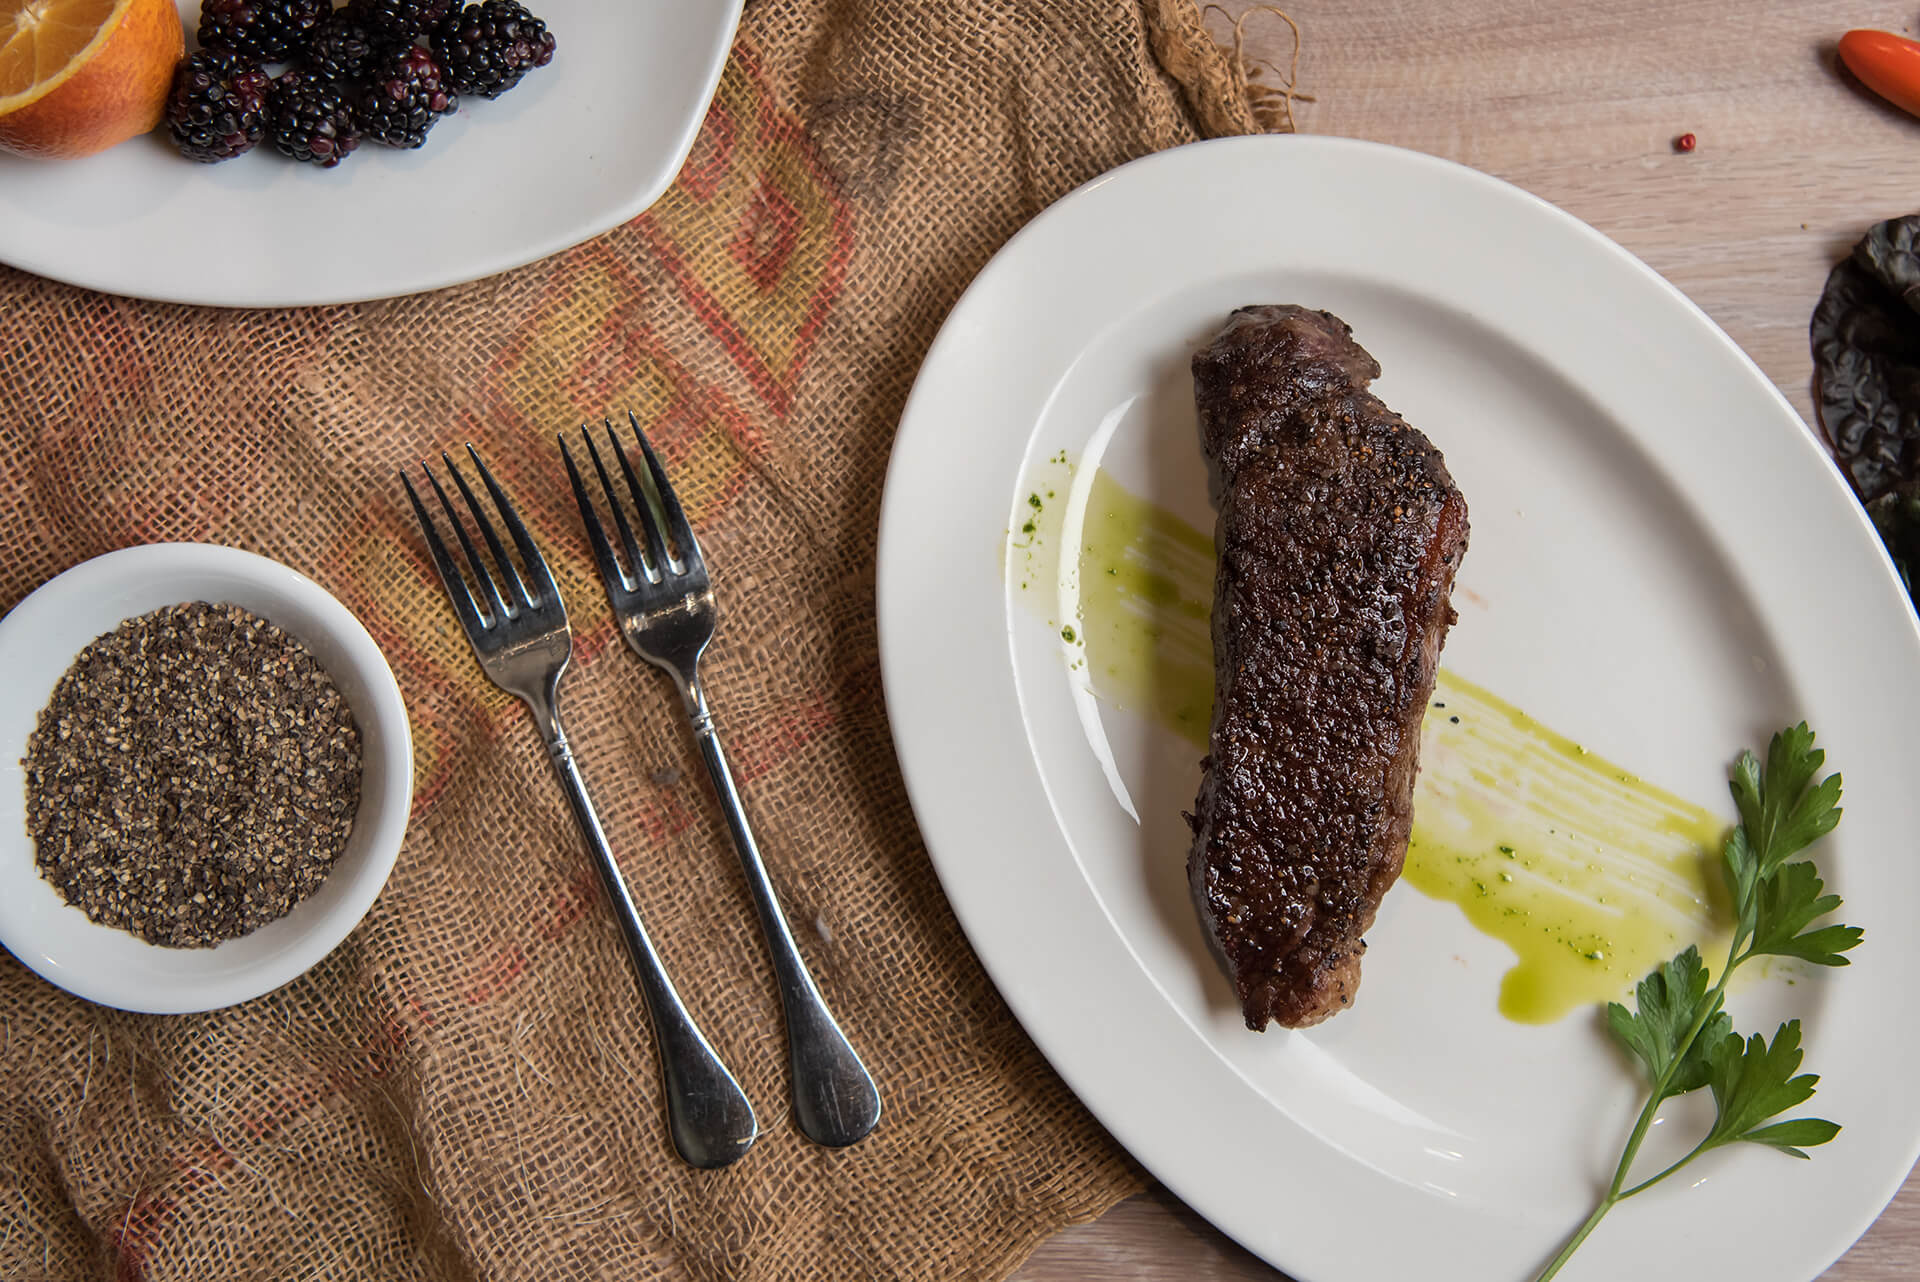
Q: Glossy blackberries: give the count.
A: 7